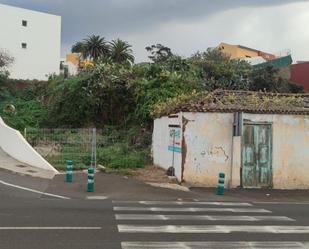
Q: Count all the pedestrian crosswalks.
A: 1